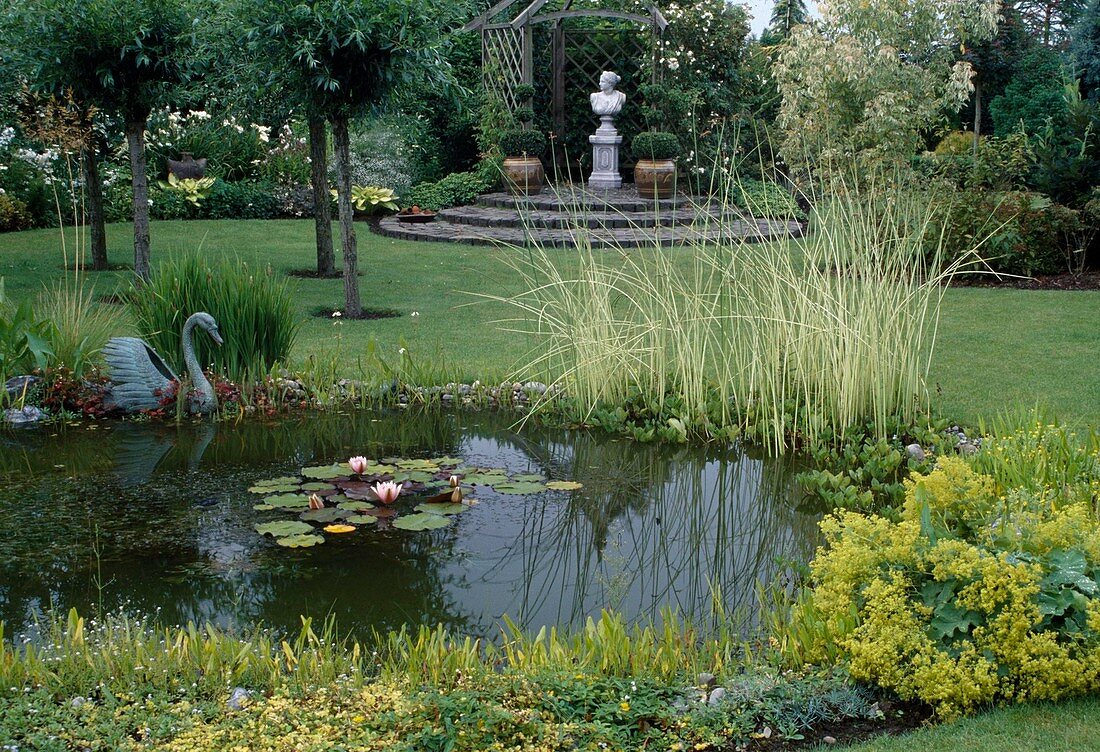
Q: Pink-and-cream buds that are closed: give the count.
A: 3